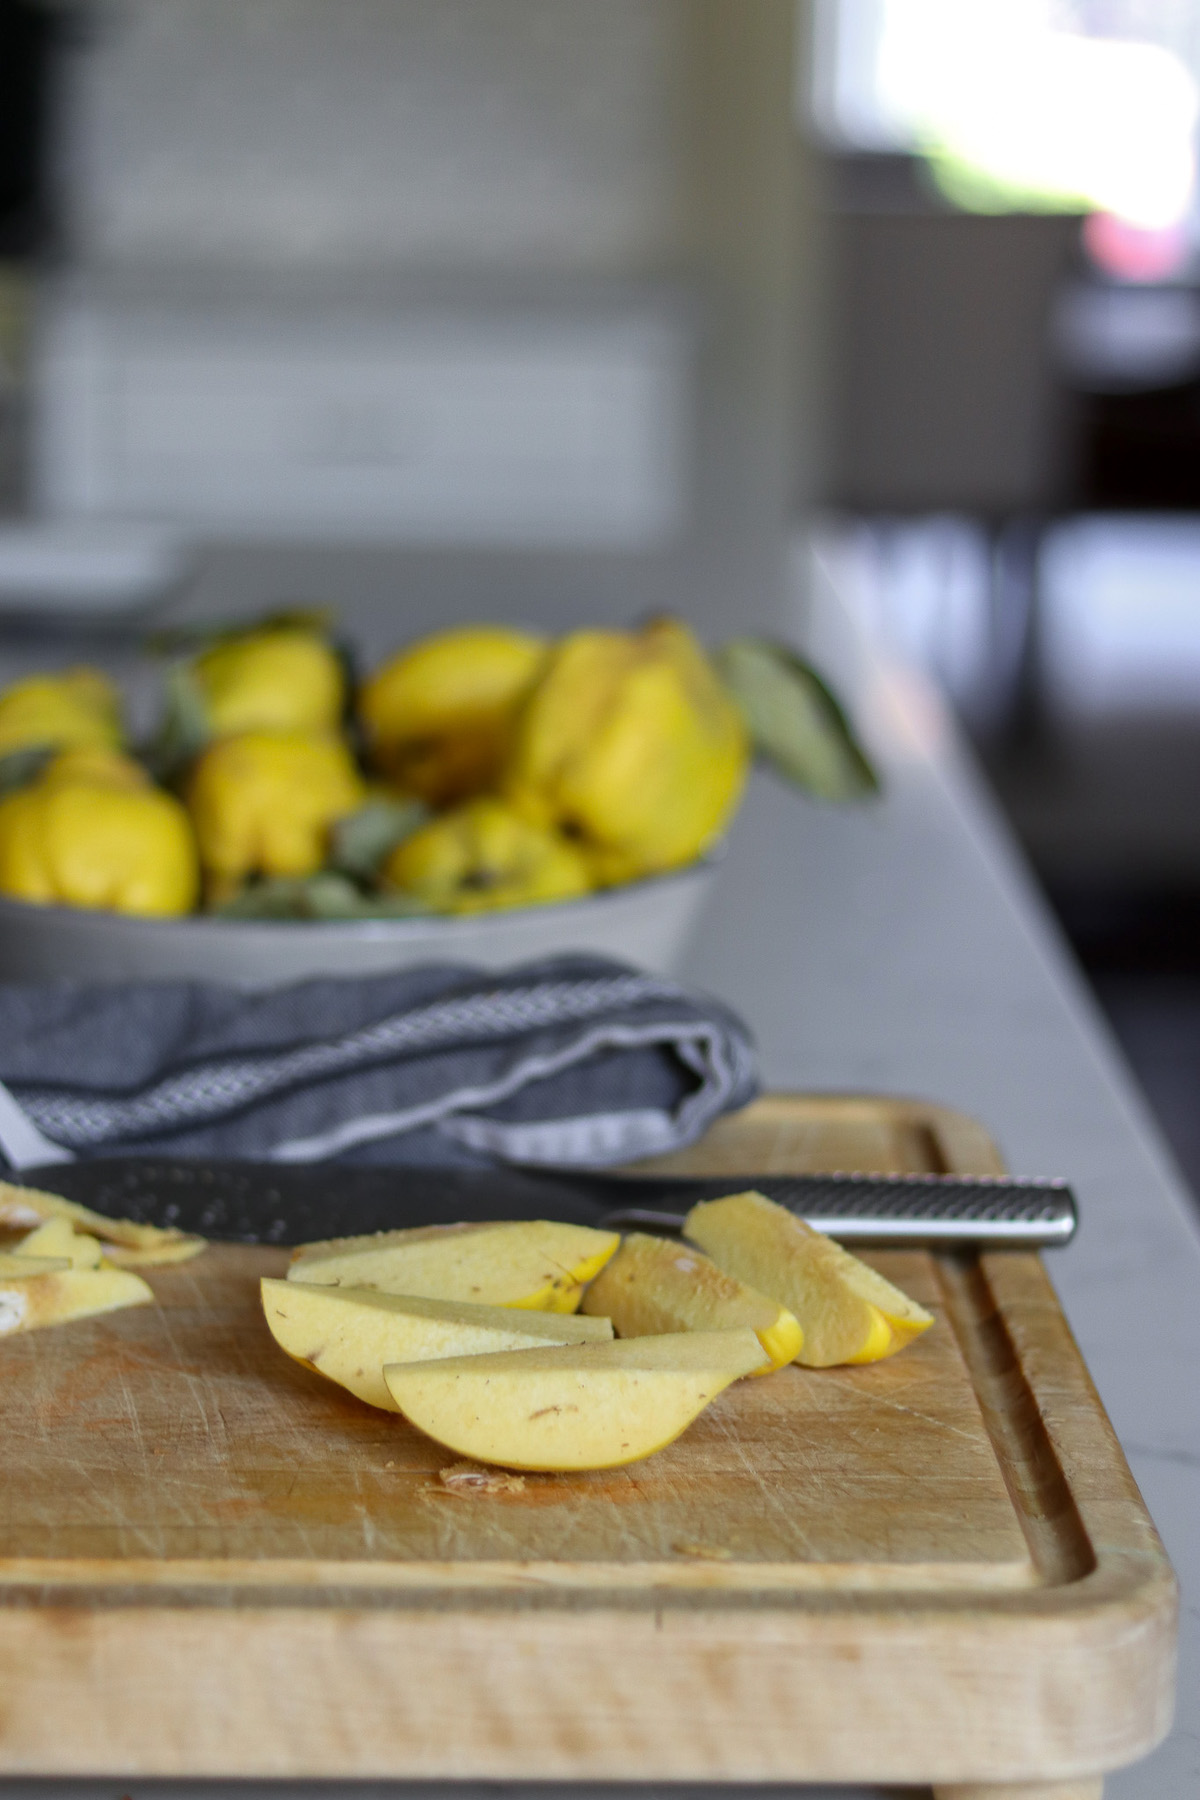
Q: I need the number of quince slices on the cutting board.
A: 5